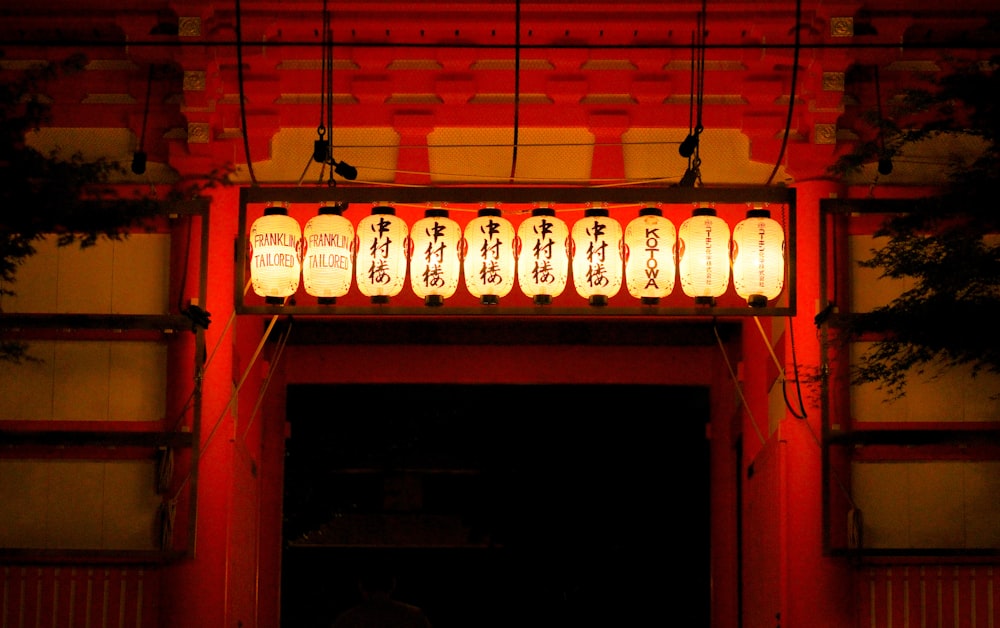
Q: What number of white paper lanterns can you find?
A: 10